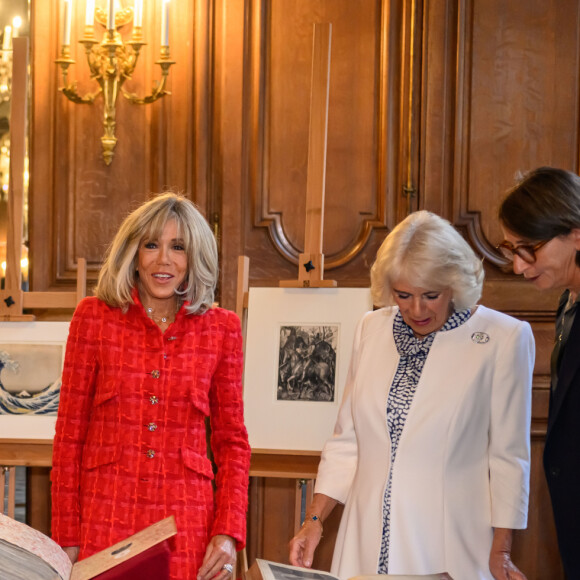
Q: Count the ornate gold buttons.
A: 4